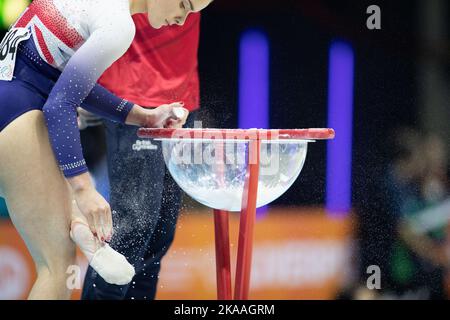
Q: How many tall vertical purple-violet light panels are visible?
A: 2